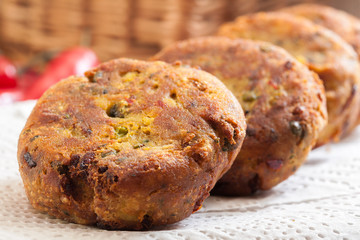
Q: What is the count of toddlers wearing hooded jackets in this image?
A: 0